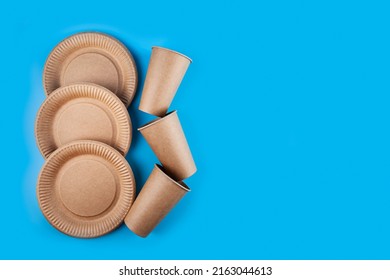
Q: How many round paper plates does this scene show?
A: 3